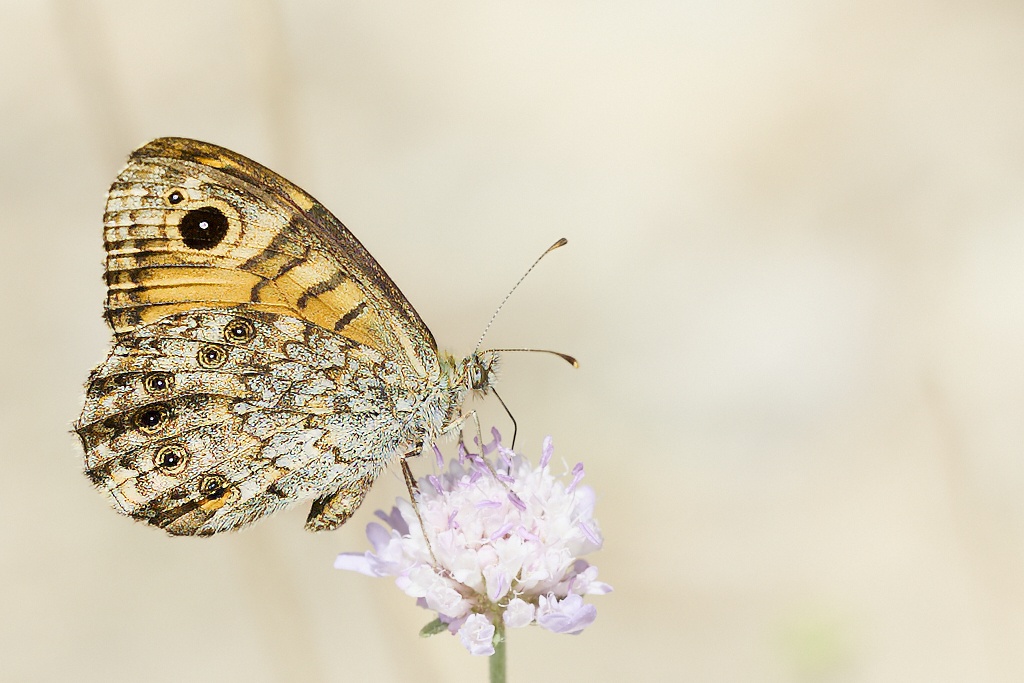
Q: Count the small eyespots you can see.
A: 7